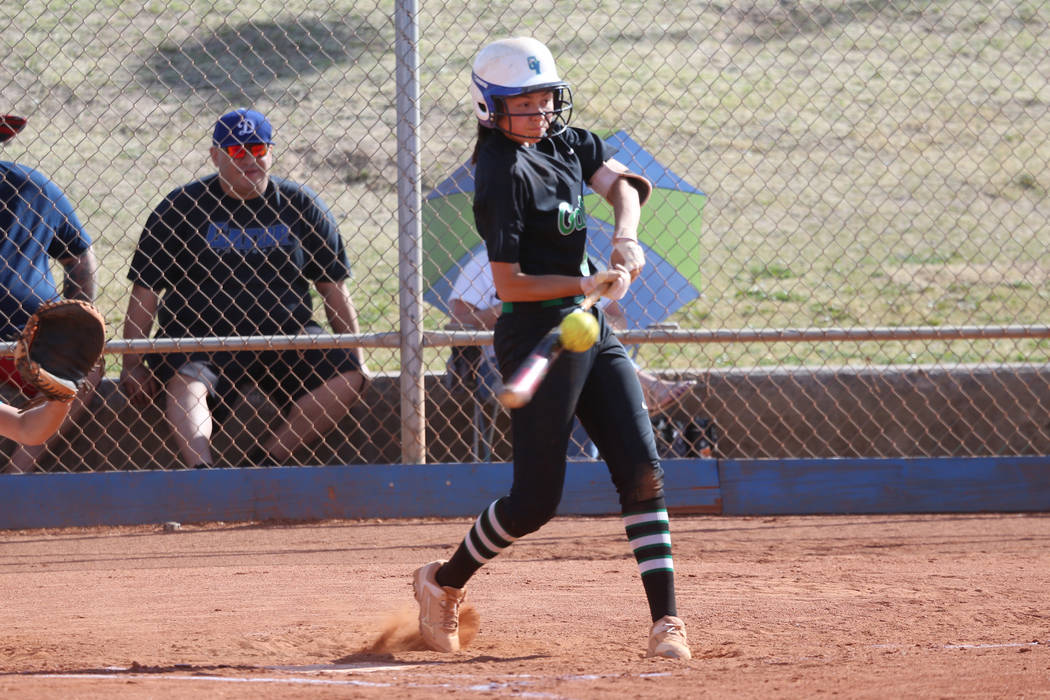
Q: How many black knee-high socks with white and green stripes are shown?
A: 2